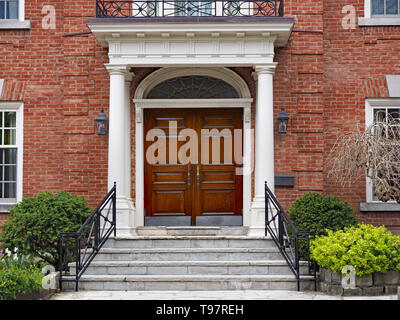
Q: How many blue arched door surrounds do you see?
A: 0